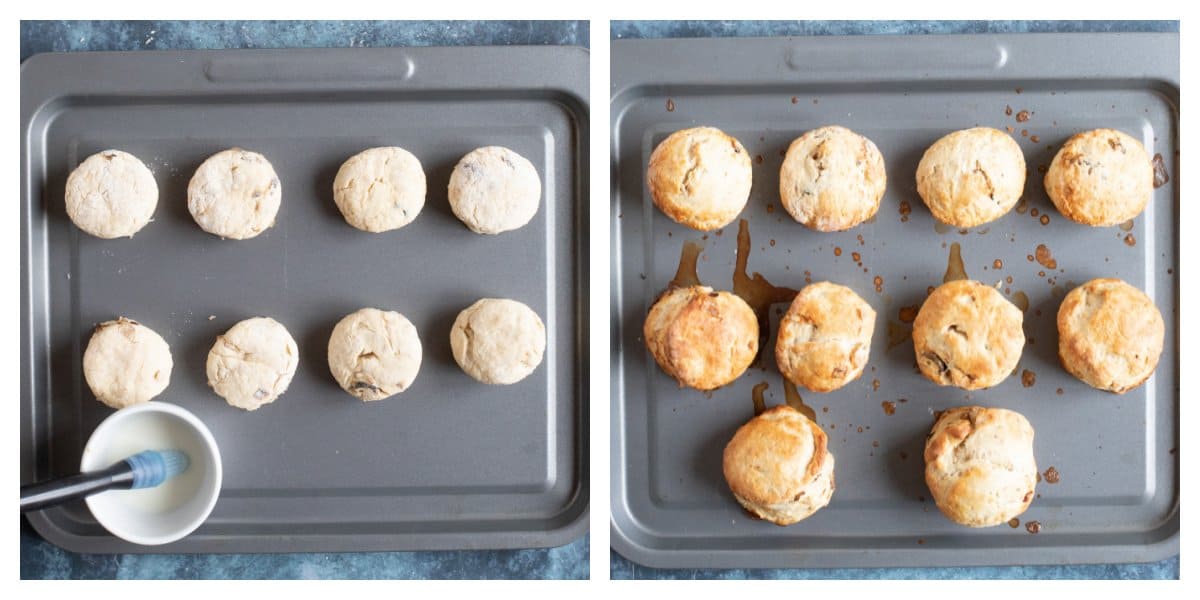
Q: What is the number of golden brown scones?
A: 10